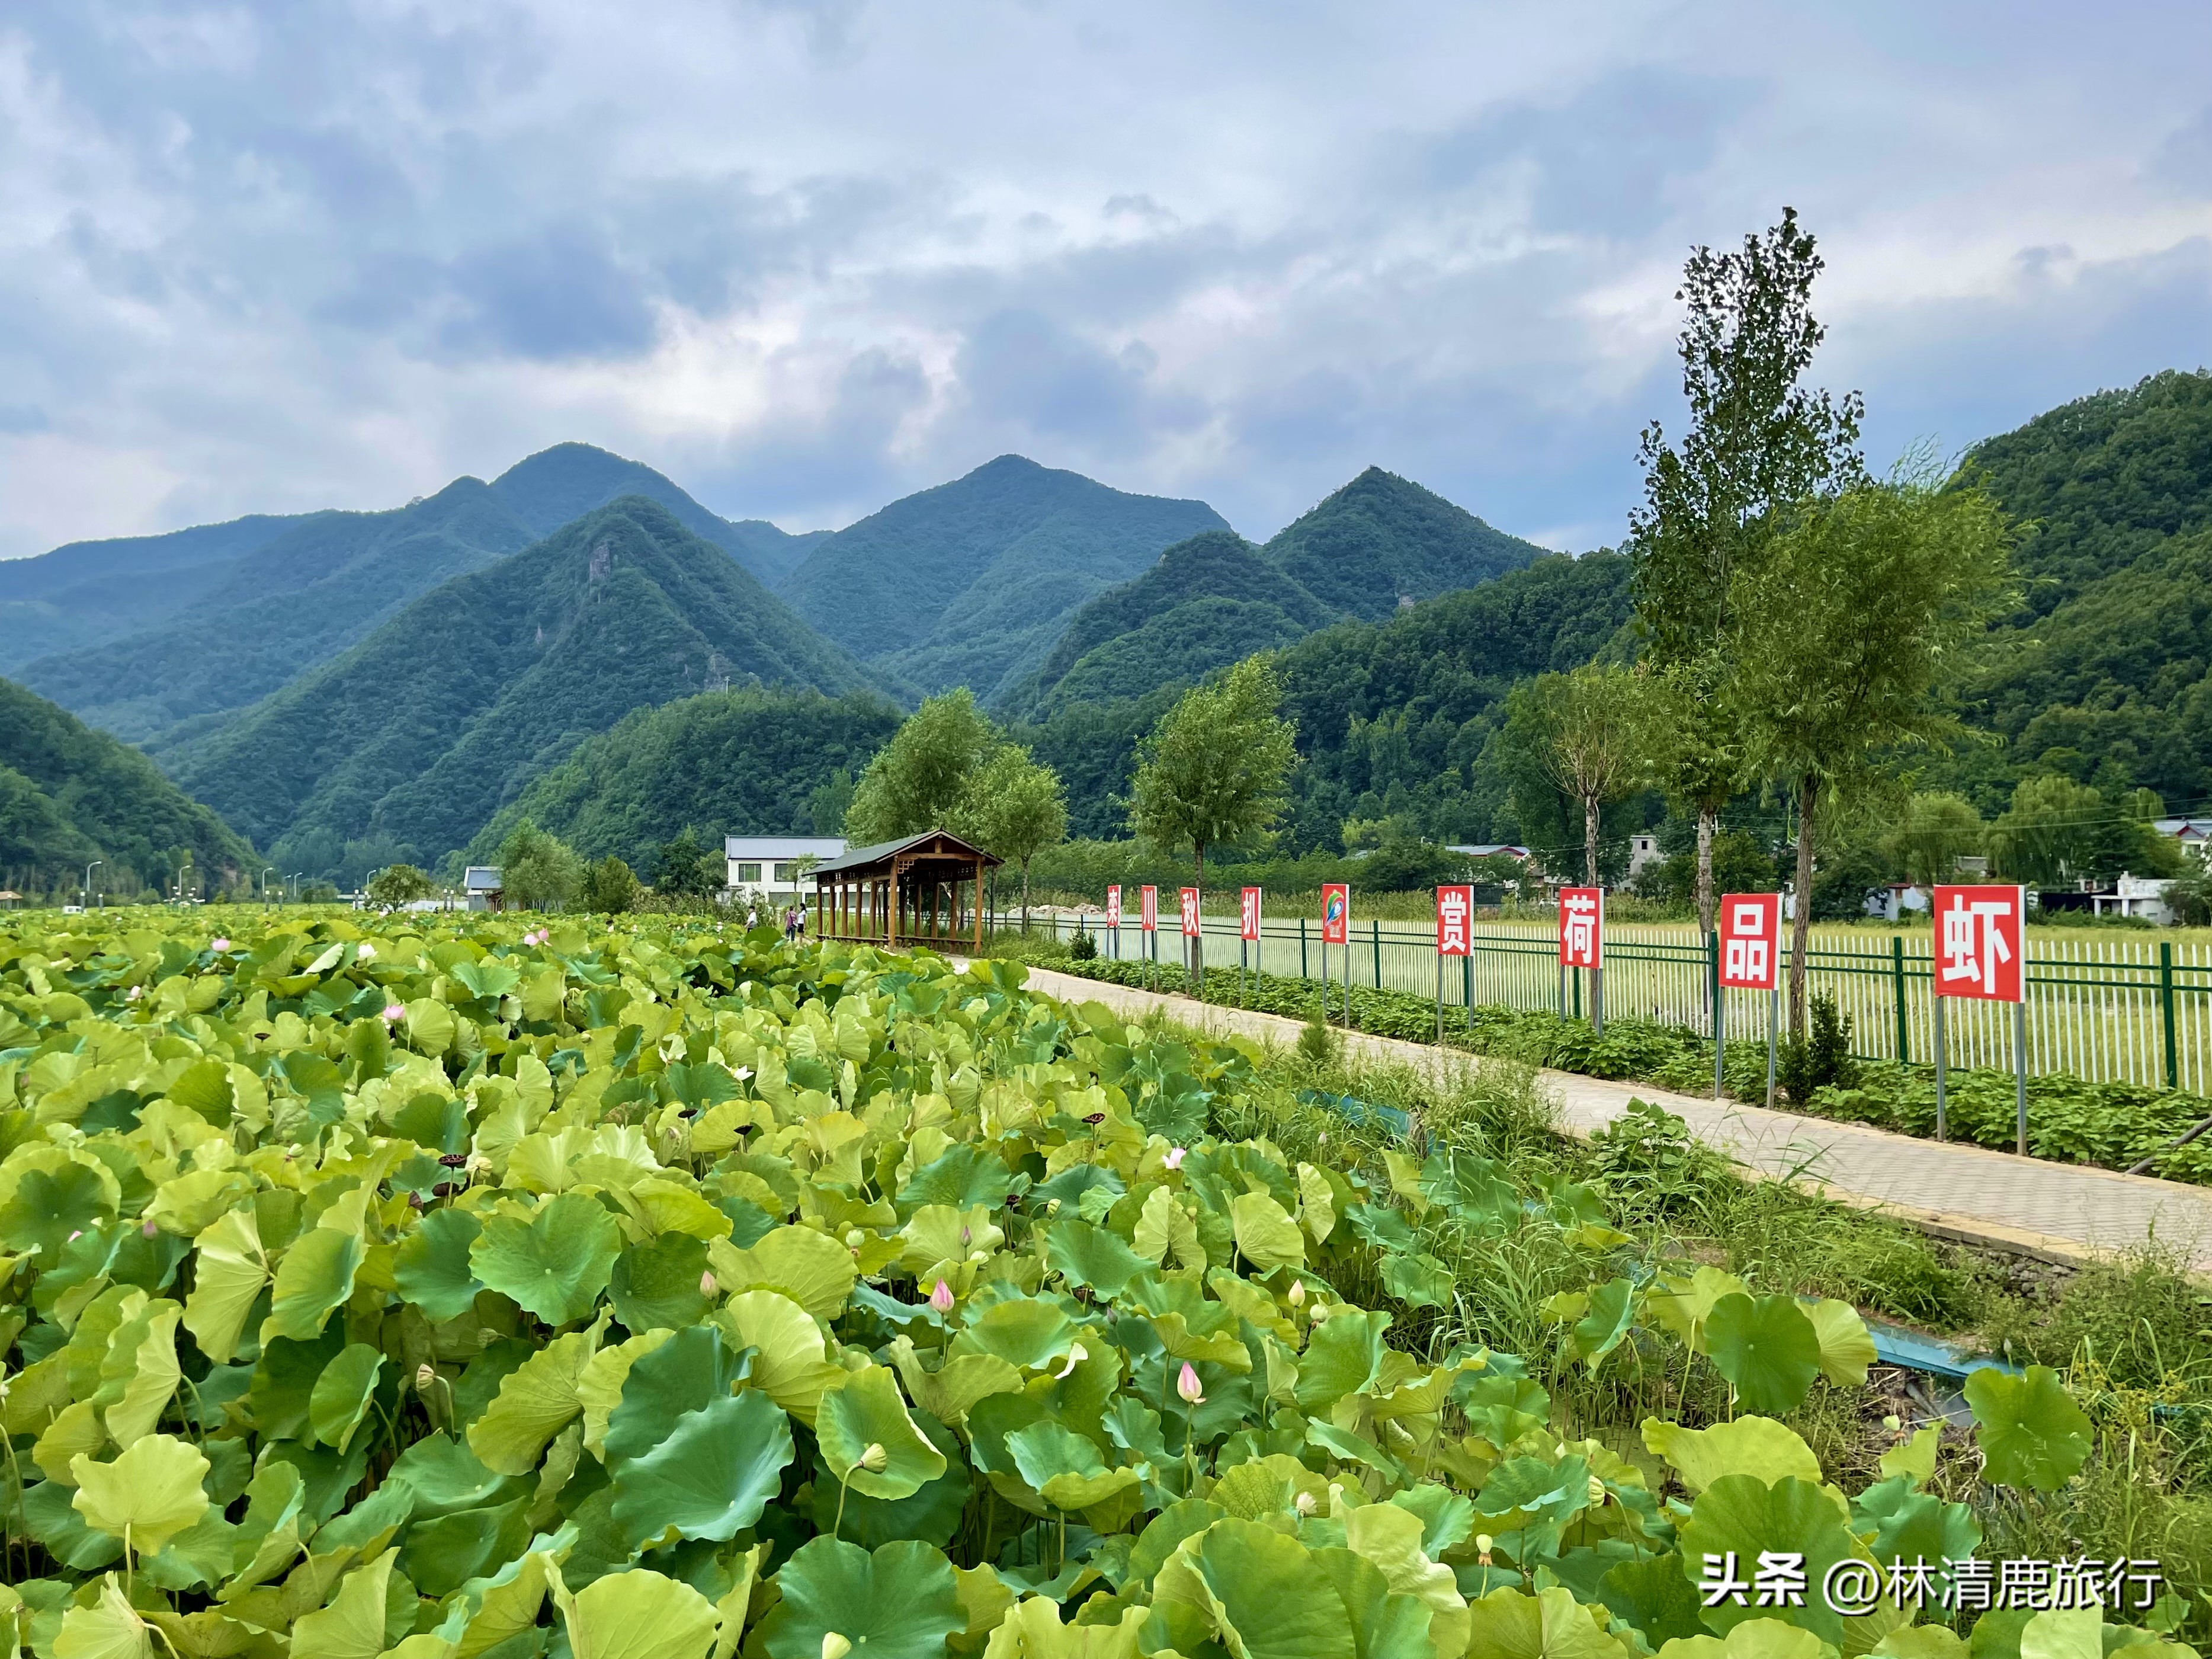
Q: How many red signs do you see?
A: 9